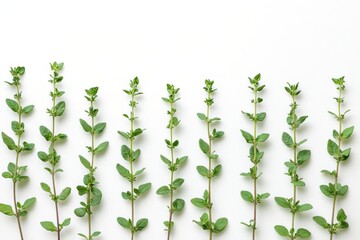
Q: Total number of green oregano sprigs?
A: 9